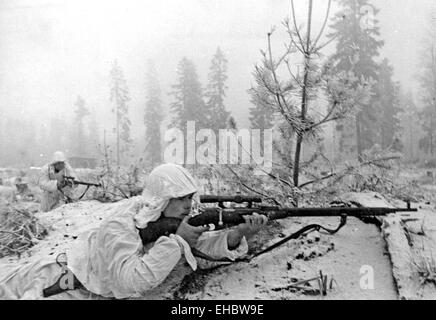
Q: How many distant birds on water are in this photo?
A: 0